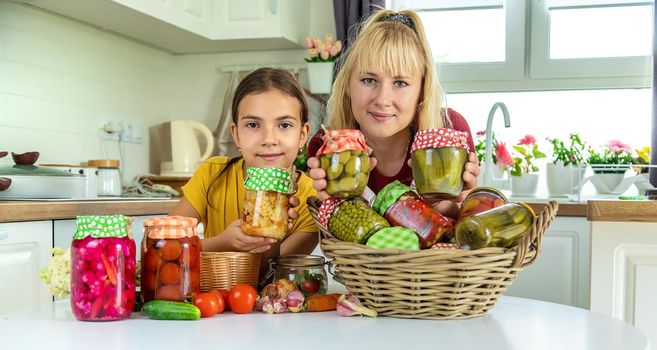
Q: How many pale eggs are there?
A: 0